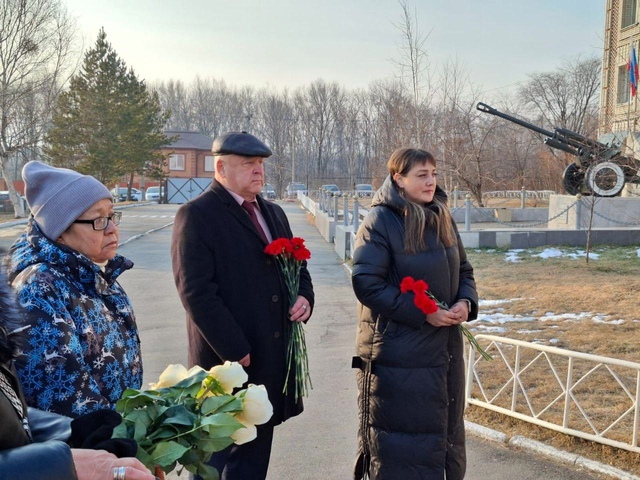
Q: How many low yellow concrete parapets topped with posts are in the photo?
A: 0